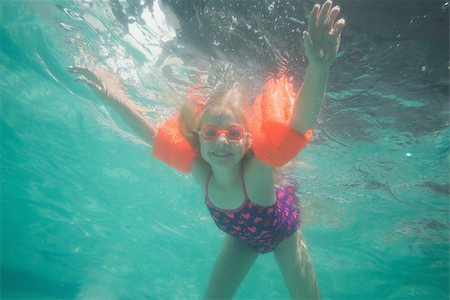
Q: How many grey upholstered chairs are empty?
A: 0